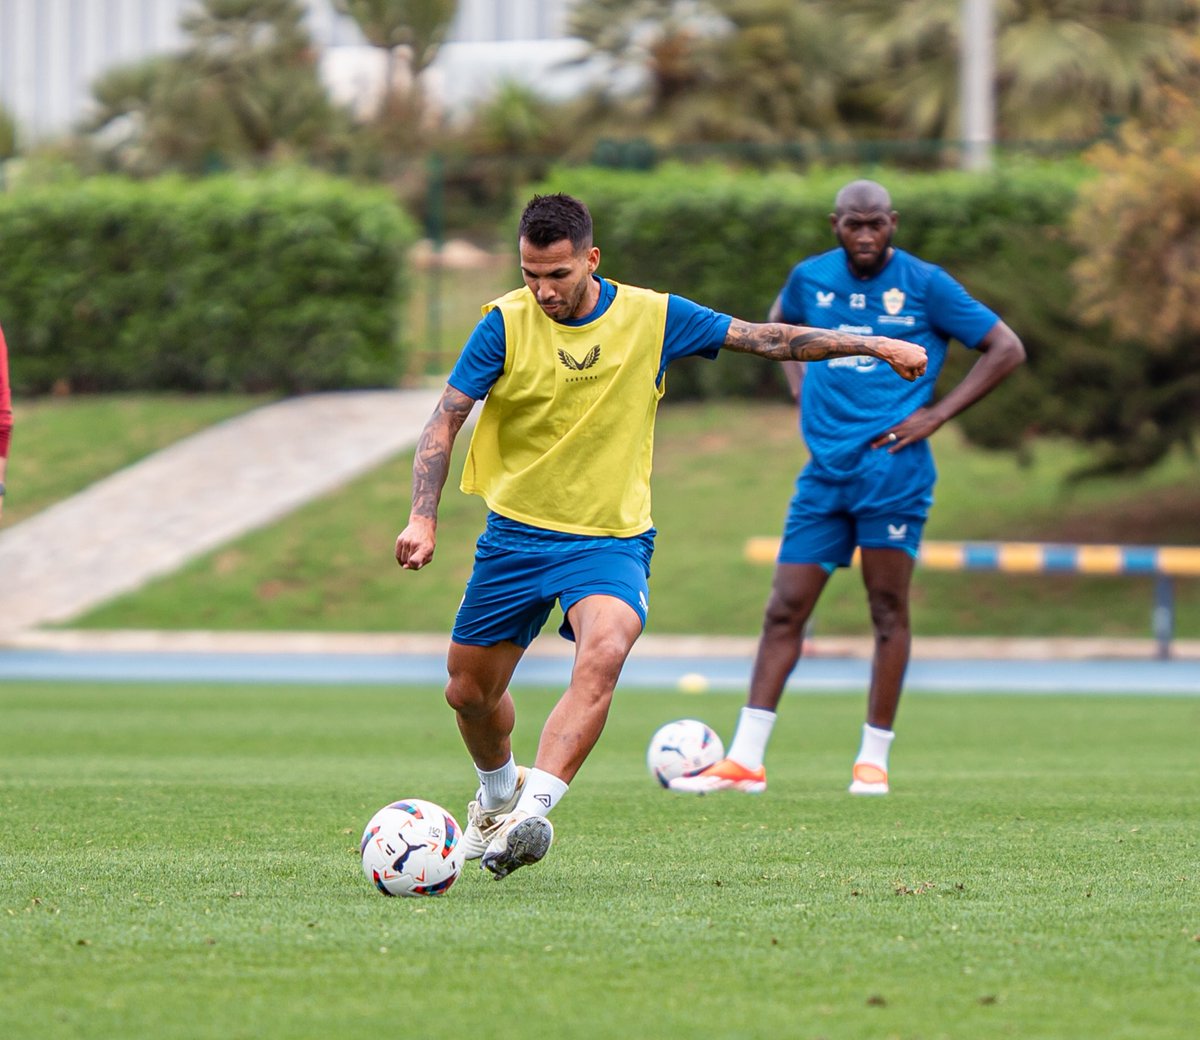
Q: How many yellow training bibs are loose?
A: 1